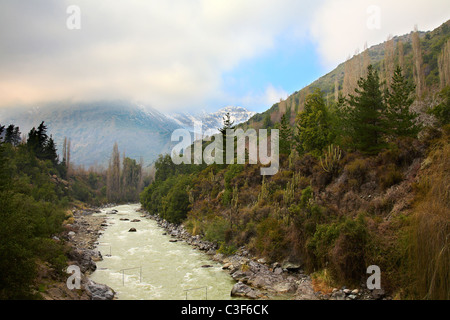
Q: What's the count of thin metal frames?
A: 3